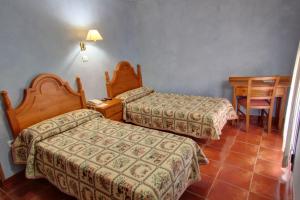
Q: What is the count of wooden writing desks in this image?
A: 1